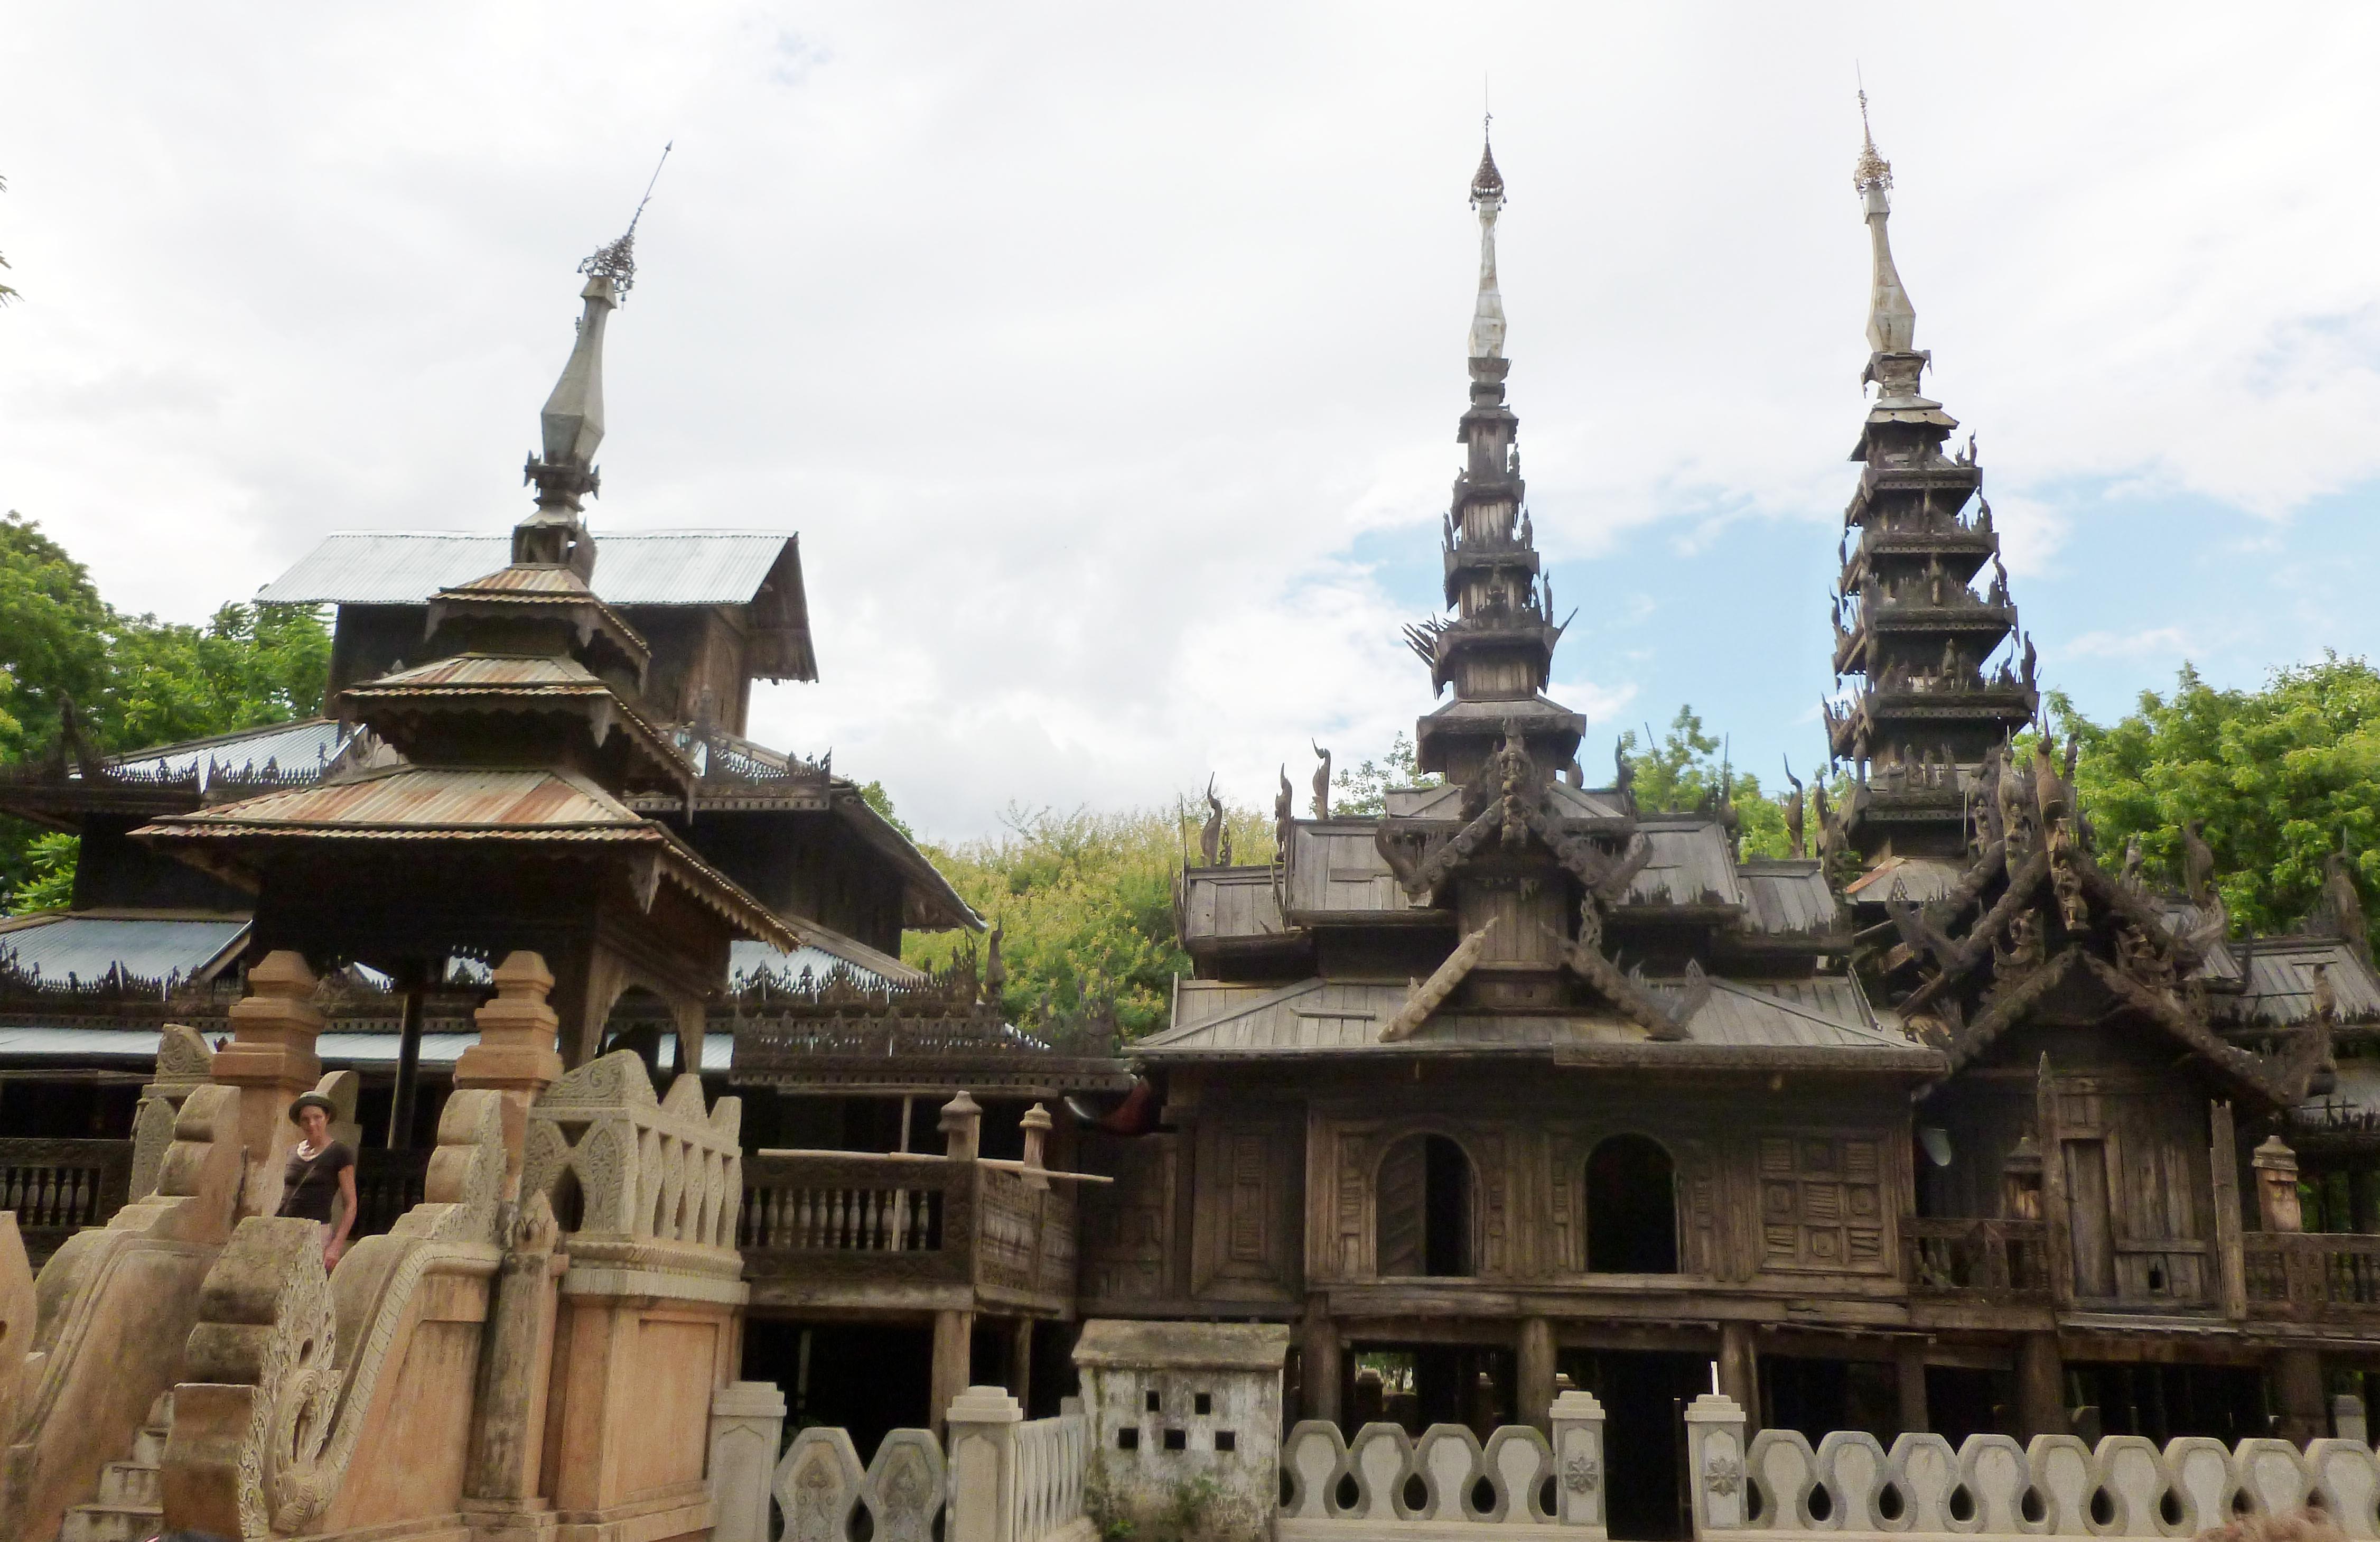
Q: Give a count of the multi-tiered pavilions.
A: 3